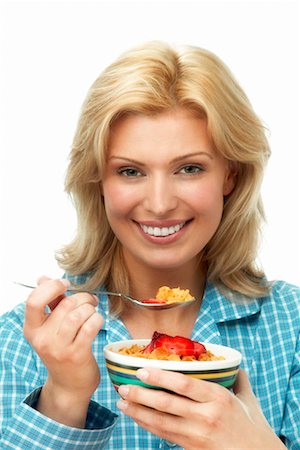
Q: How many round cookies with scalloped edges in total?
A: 0